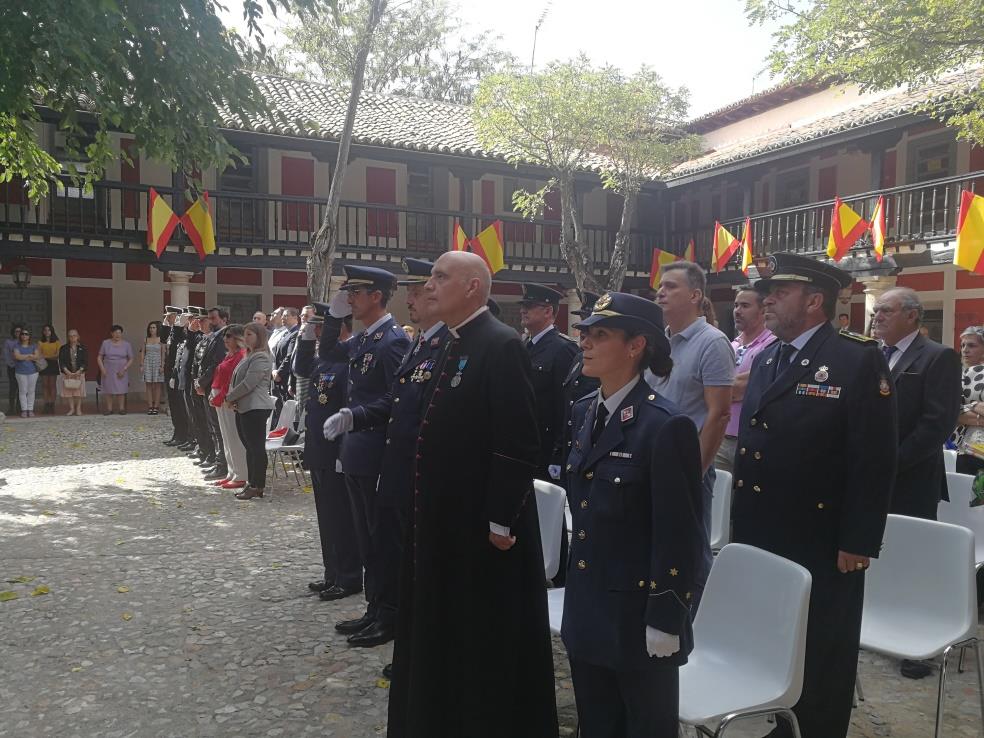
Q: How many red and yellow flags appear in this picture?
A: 11